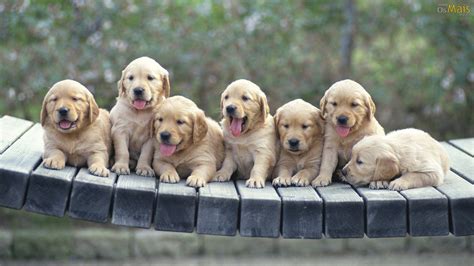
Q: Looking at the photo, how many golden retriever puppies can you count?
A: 7